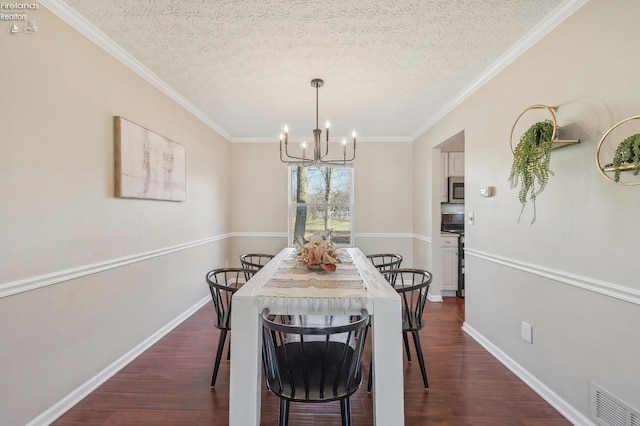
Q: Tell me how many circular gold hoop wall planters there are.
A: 2